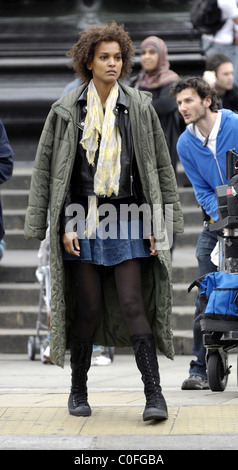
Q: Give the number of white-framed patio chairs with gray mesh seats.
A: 0